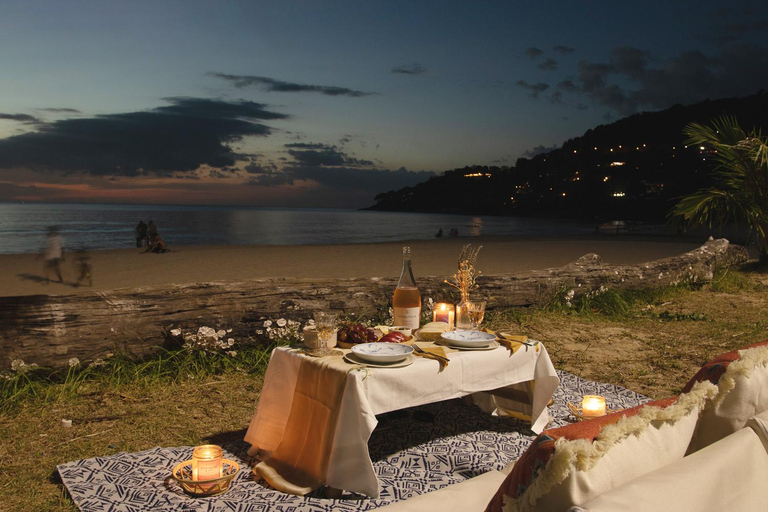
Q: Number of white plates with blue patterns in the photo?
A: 2